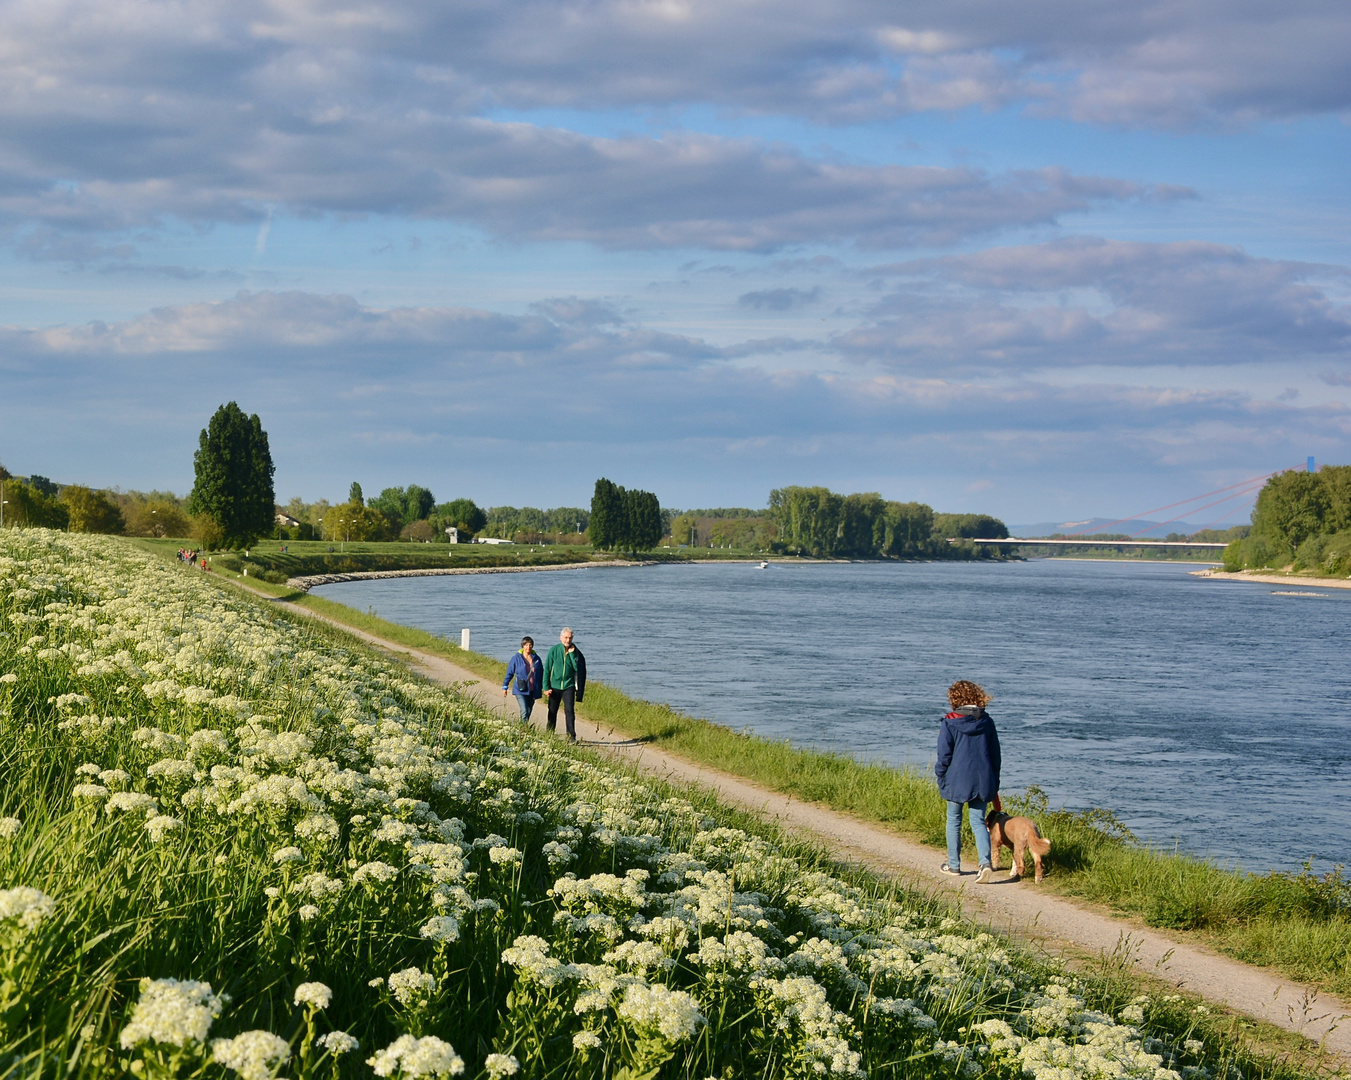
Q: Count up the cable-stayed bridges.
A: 1